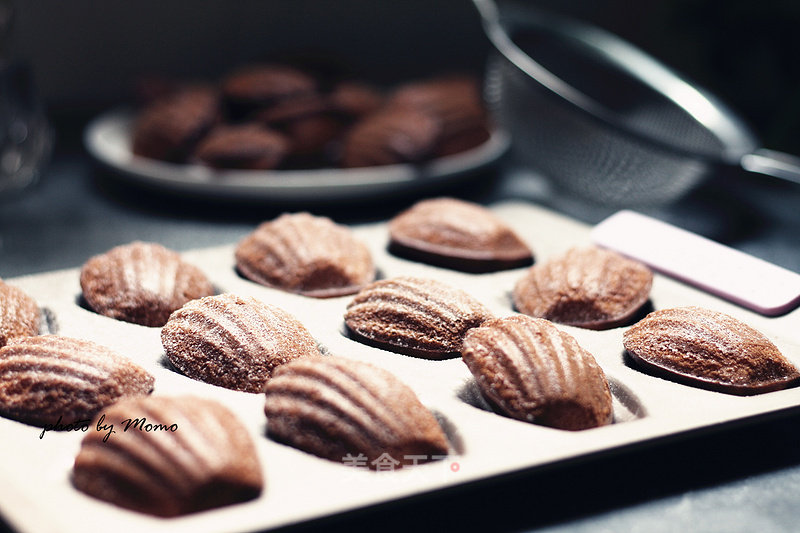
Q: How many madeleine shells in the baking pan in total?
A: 12